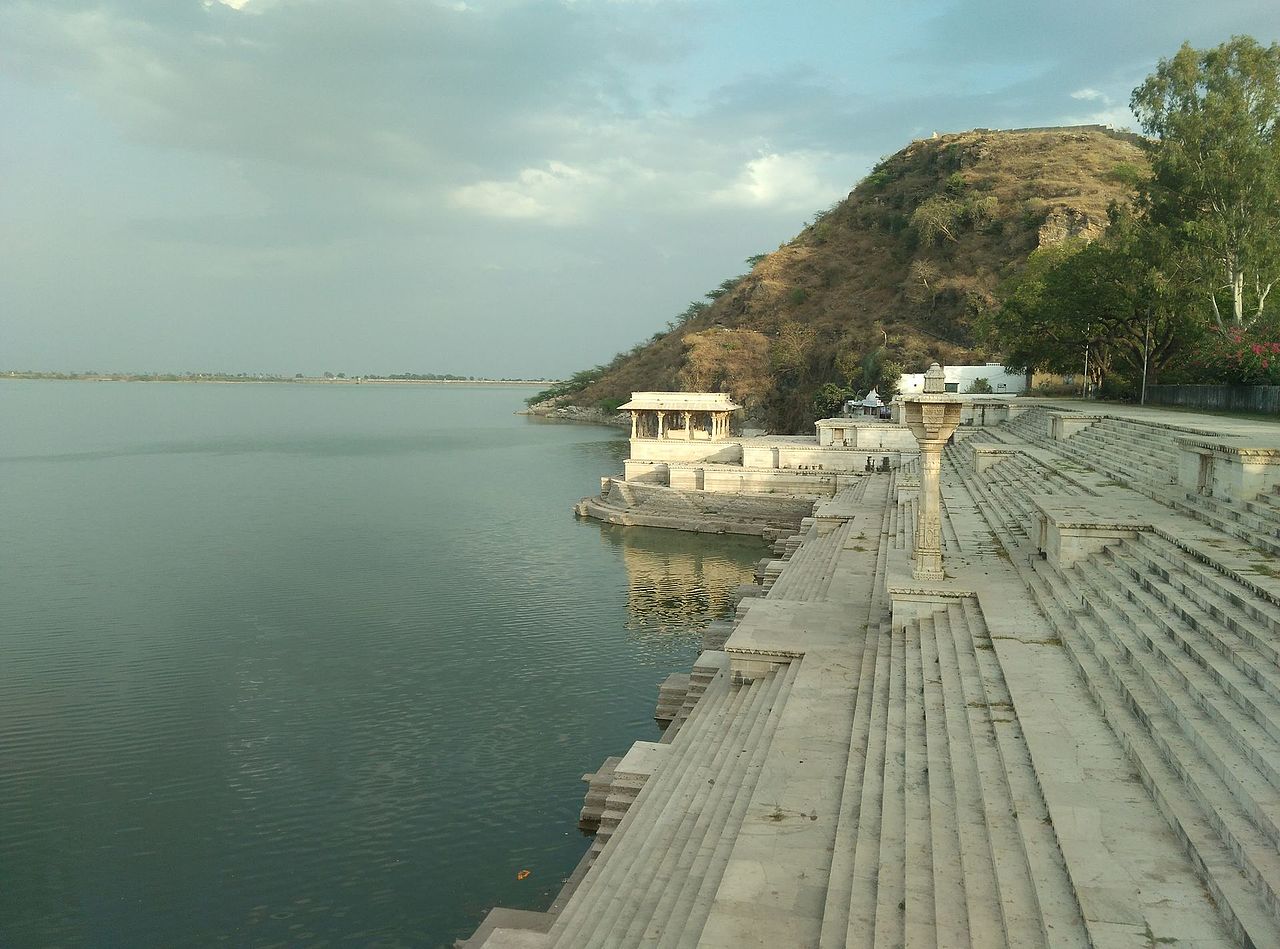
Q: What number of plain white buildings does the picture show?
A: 1